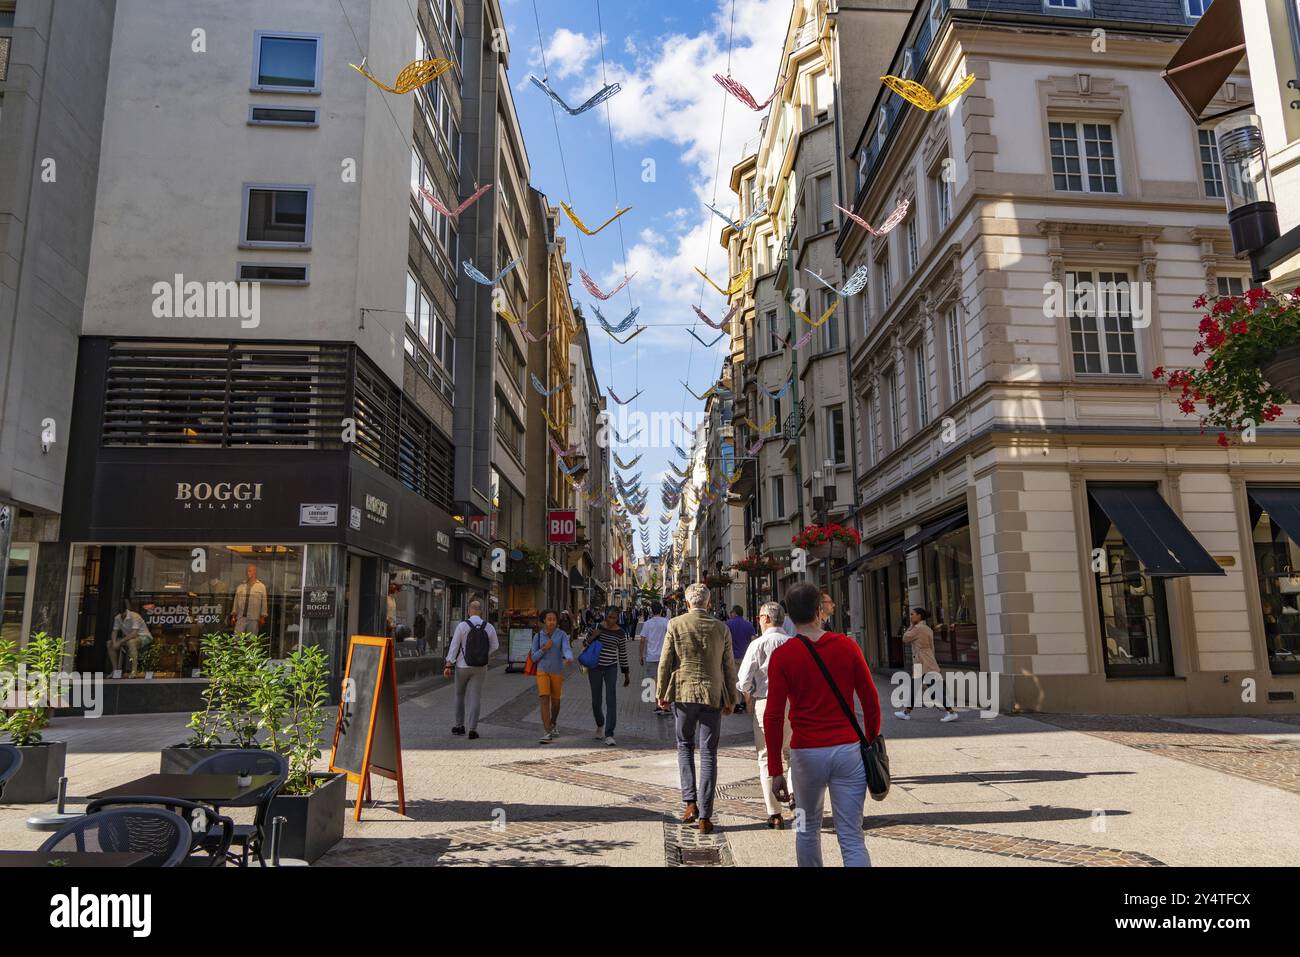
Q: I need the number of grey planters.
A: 3